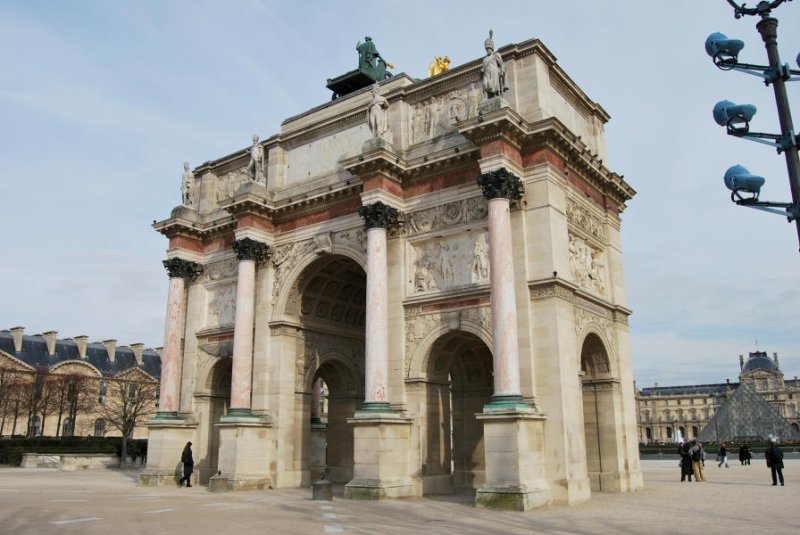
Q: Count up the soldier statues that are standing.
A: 4